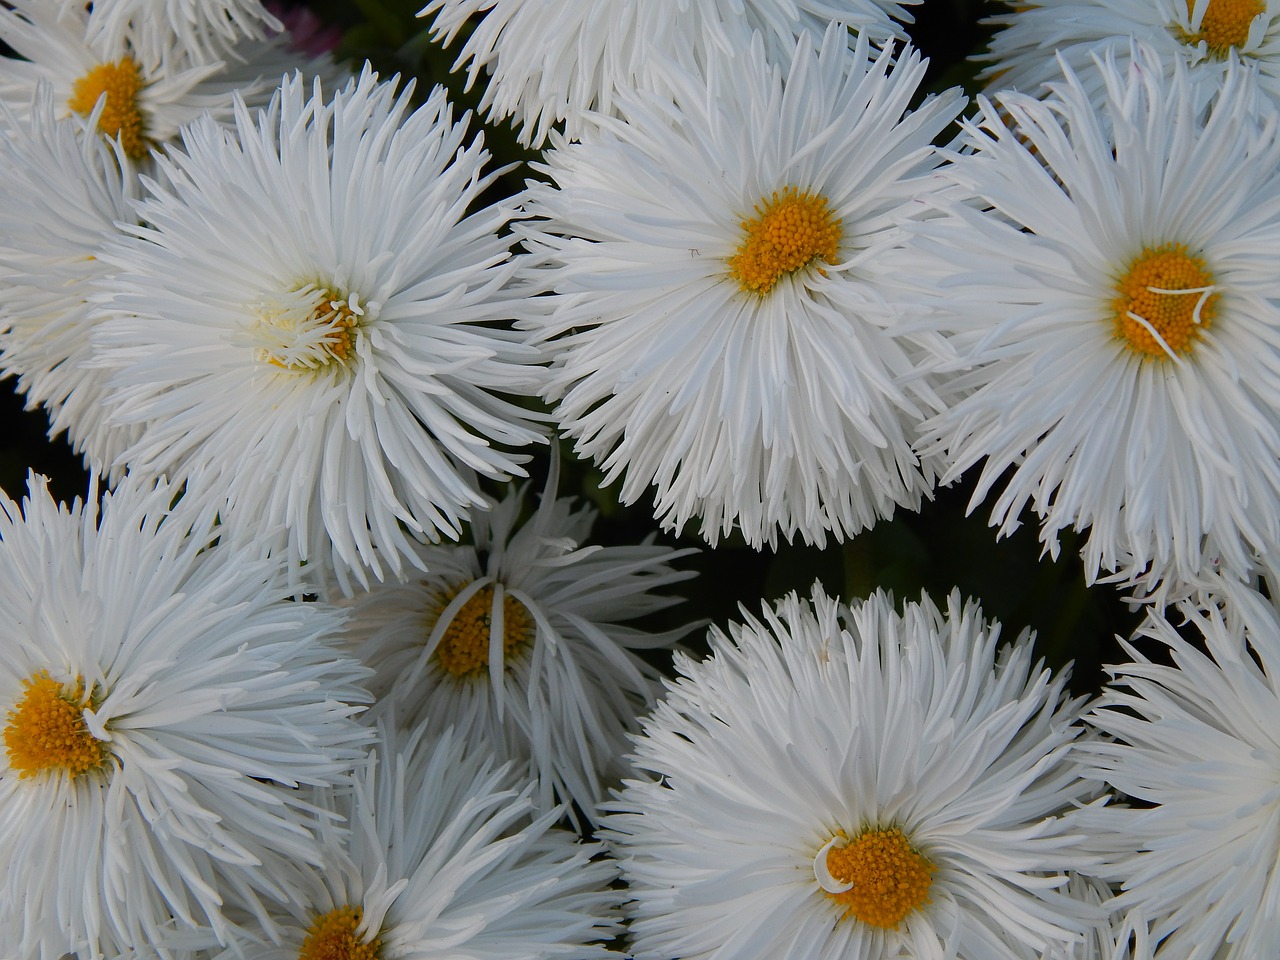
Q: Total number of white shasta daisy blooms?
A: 13